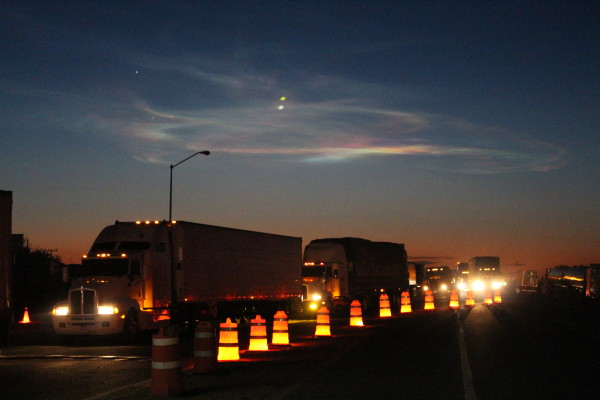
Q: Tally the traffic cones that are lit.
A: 13